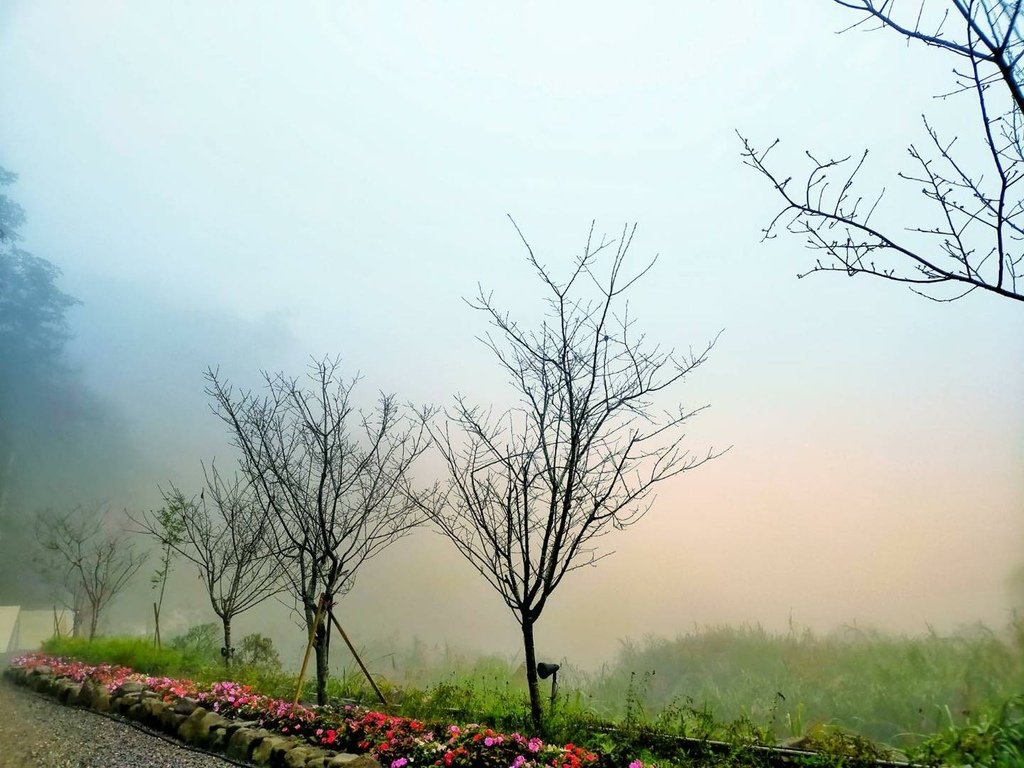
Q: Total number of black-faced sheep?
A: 0